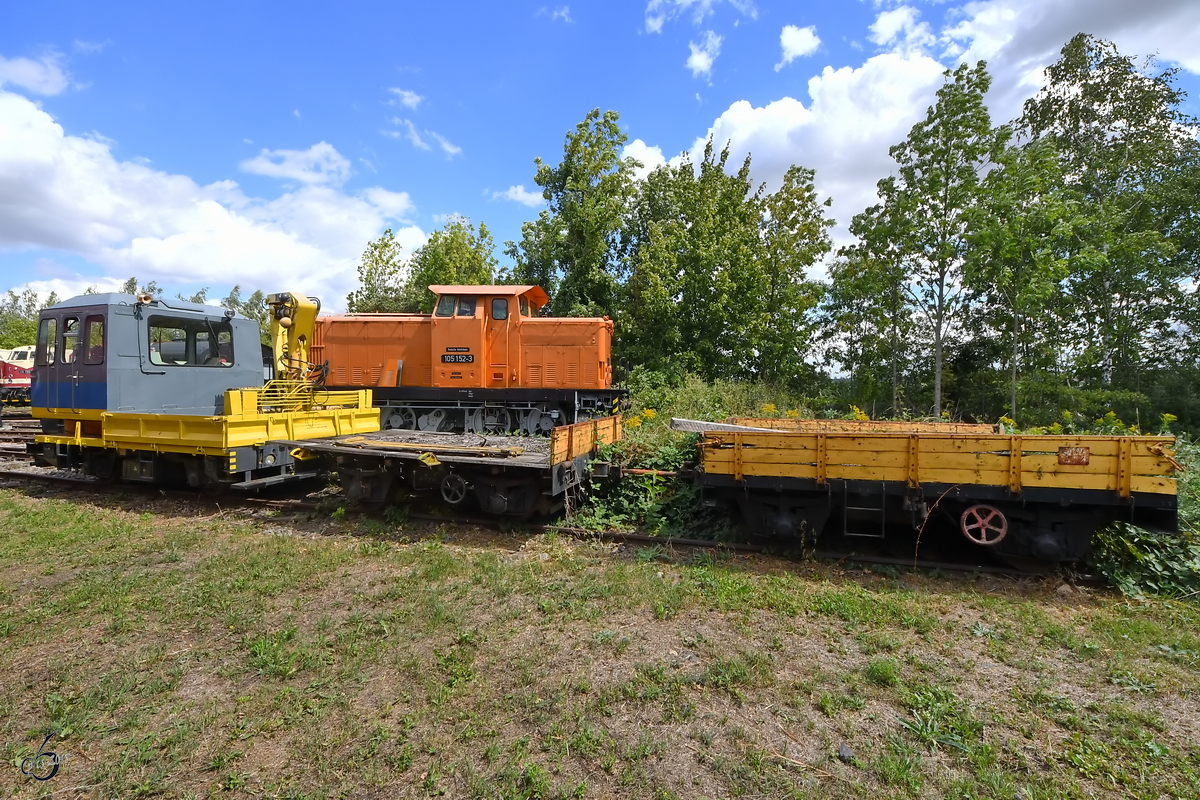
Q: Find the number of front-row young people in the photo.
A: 0